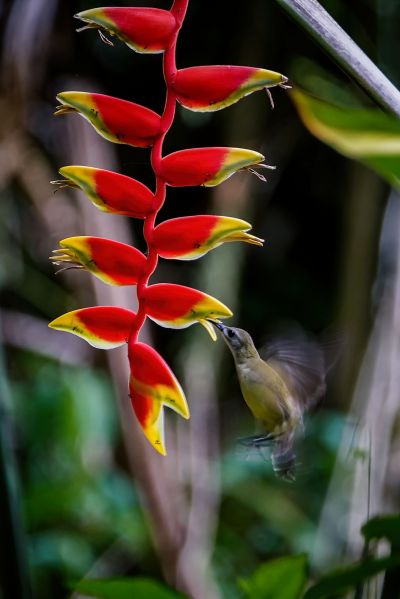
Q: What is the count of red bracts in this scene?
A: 11